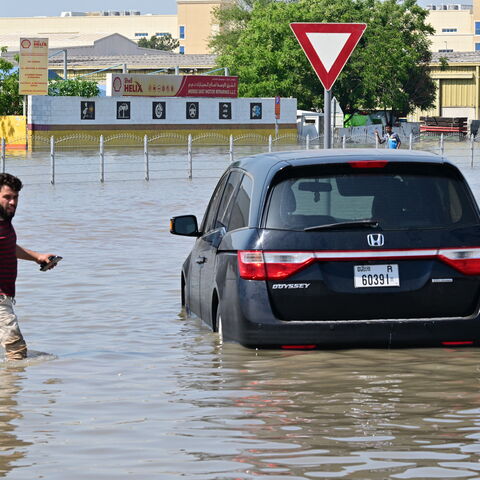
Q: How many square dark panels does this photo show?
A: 6